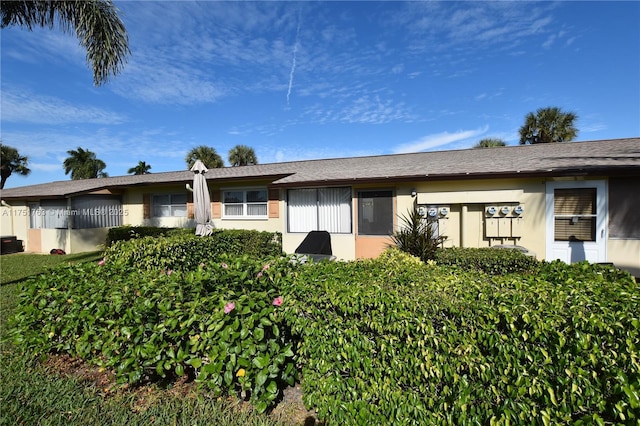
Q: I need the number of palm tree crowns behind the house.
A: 7